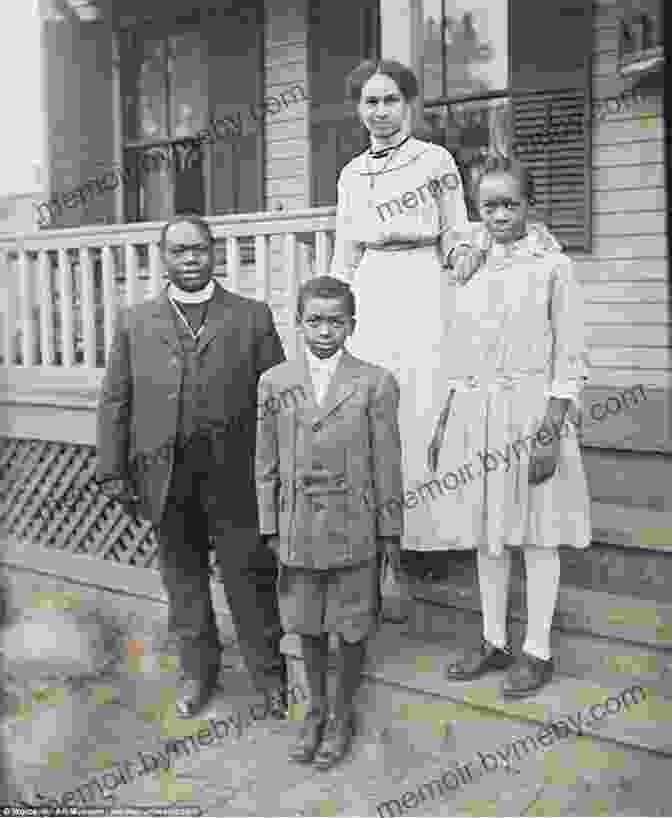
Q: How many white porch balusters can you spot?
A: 12